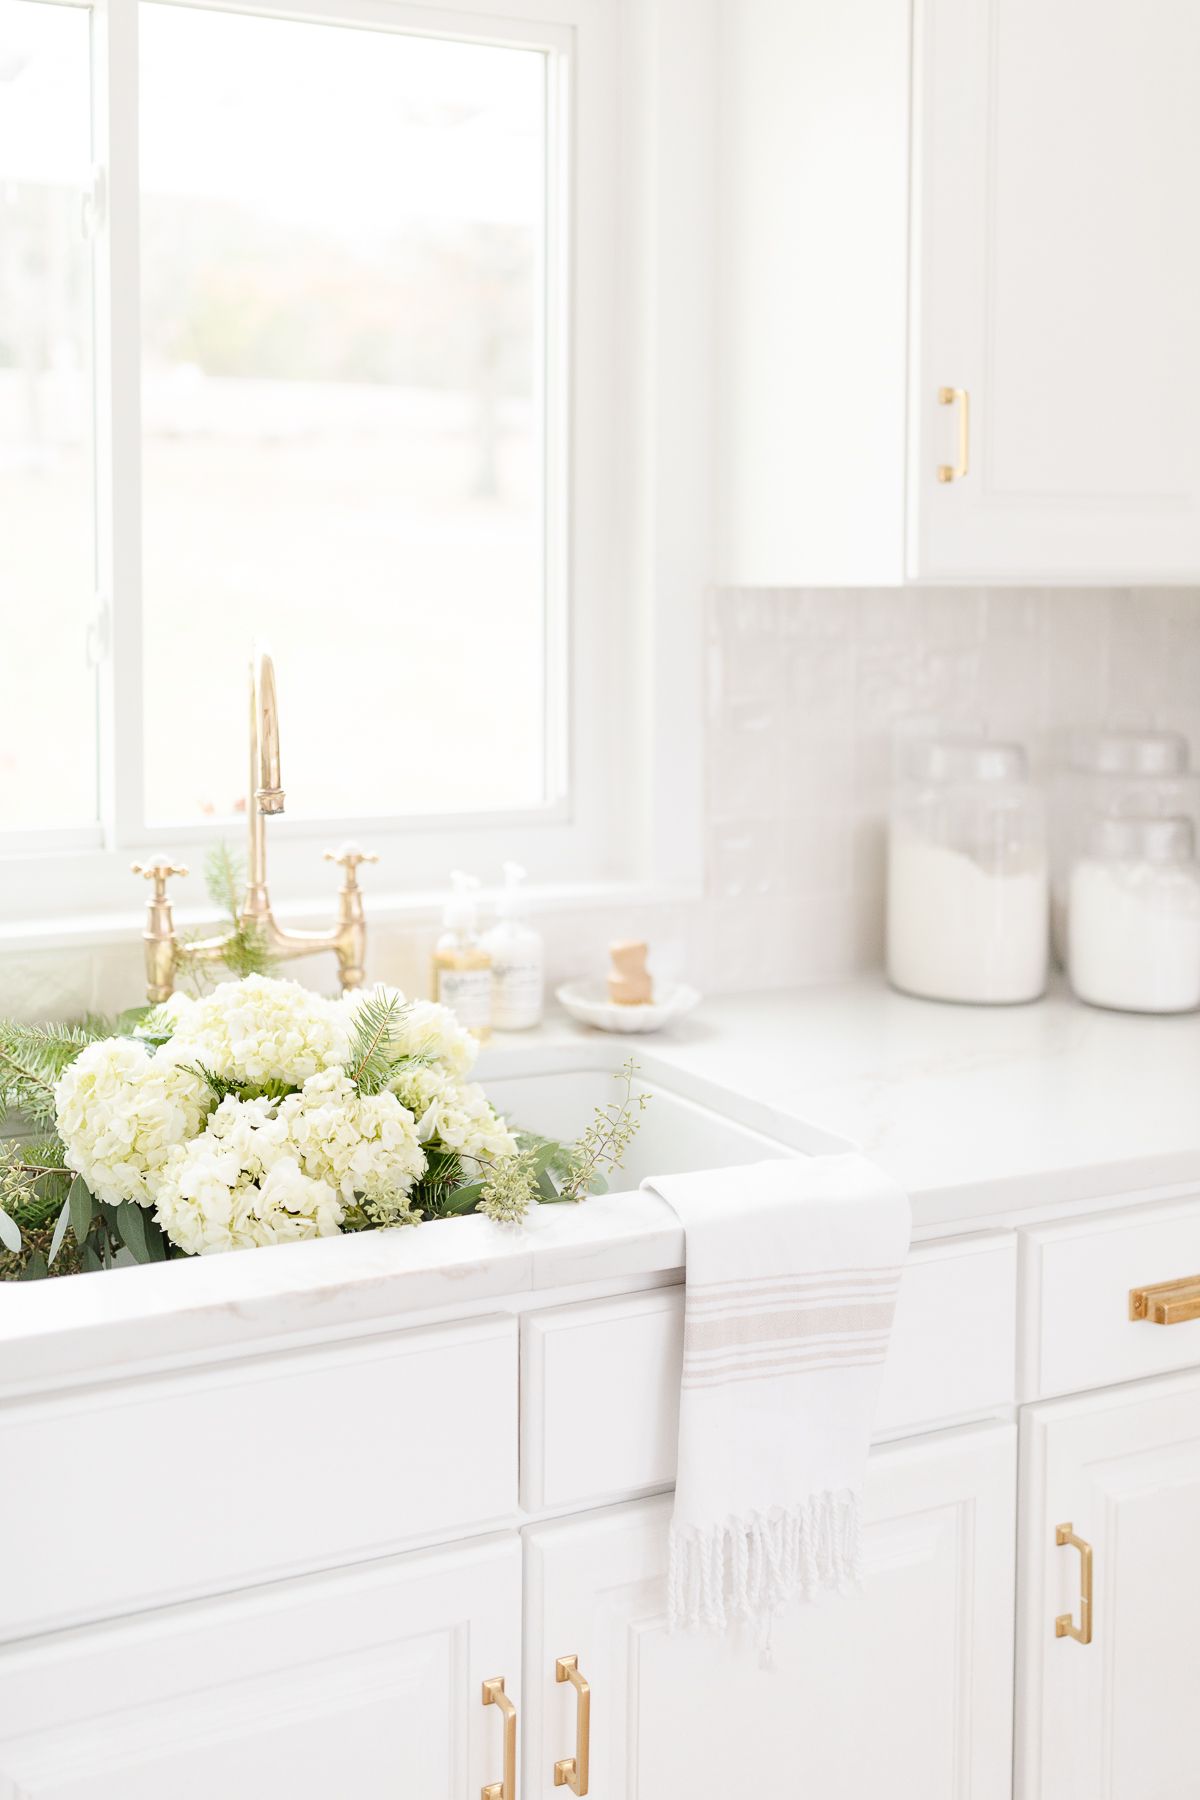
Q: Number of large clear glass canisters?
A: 3